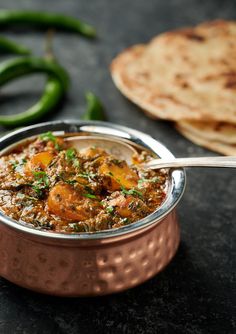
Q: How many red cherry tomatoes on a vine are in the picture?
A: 0